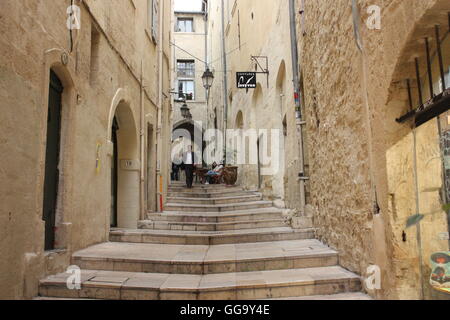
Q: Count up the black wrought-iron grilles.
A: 1